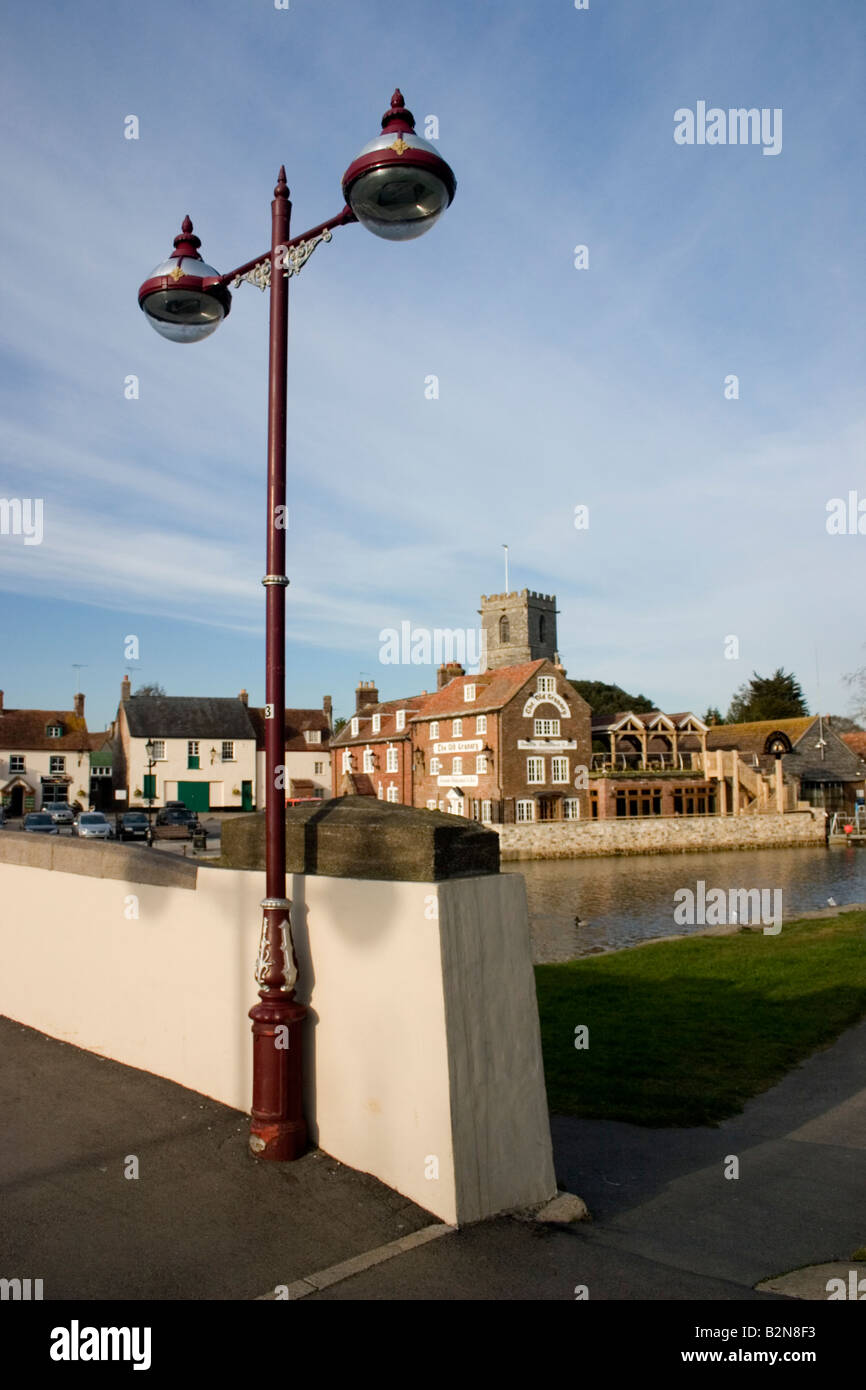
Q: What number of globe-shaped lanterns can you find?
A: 2